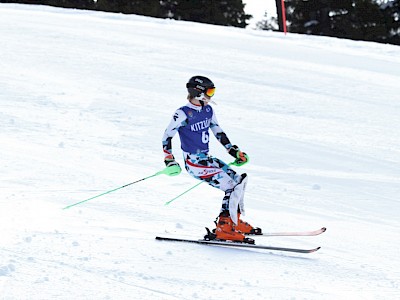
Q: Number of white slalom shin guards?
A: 2